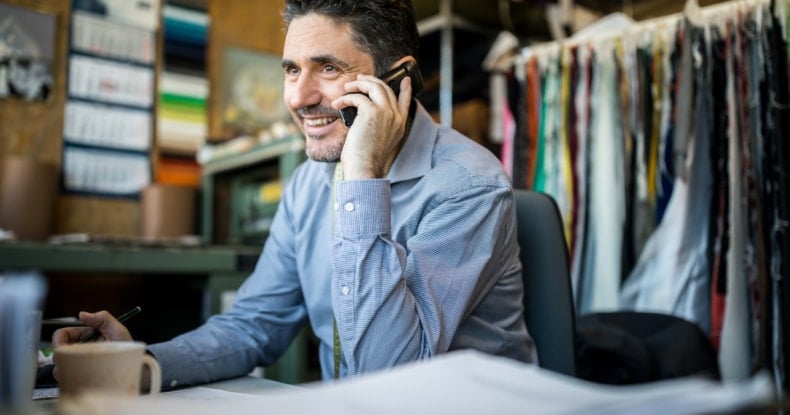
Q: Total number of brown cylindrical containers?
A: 2